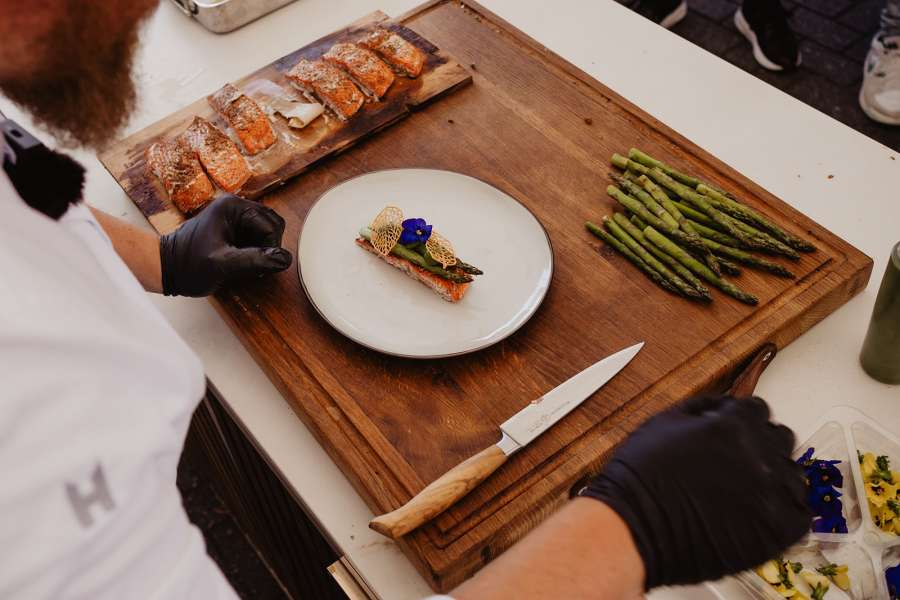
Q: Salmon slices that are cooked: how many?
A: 7